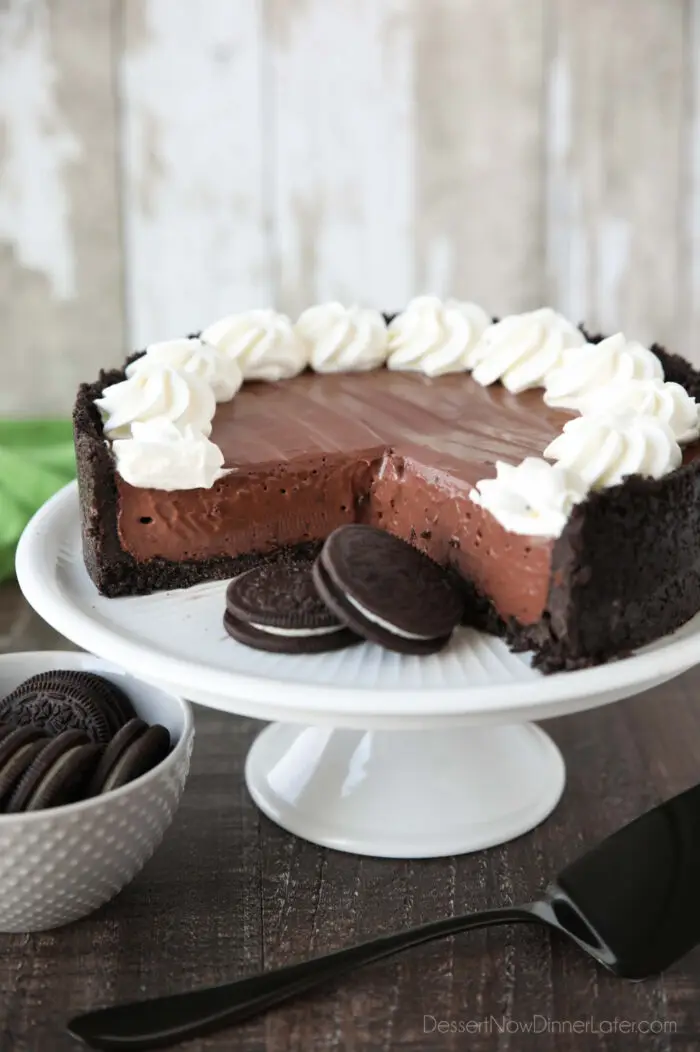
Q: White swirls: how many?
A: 11